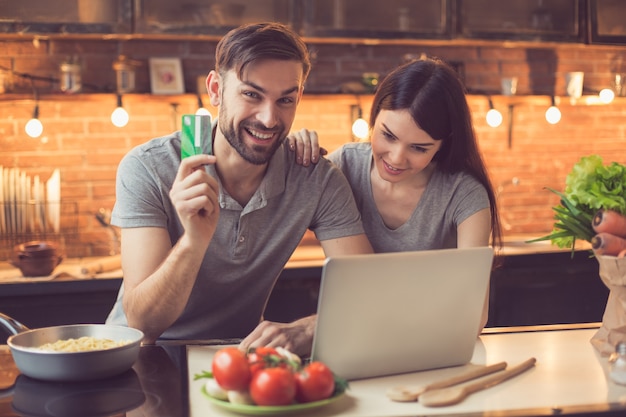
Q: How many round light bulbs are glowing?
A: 7